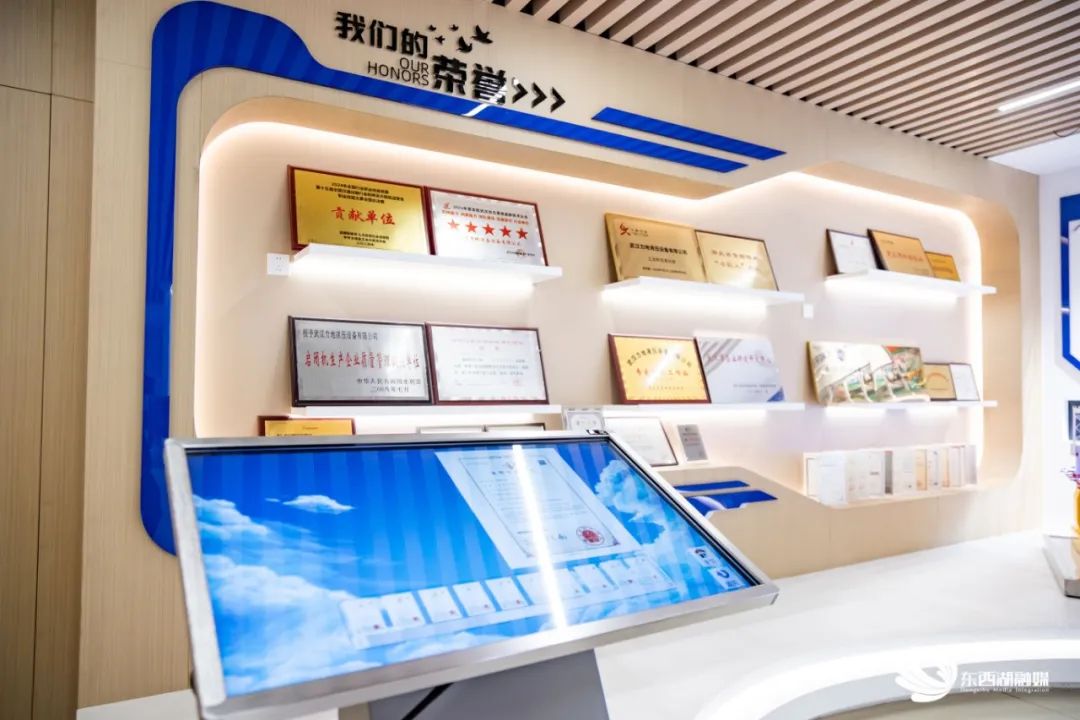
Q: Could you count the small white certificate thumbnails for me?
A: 10